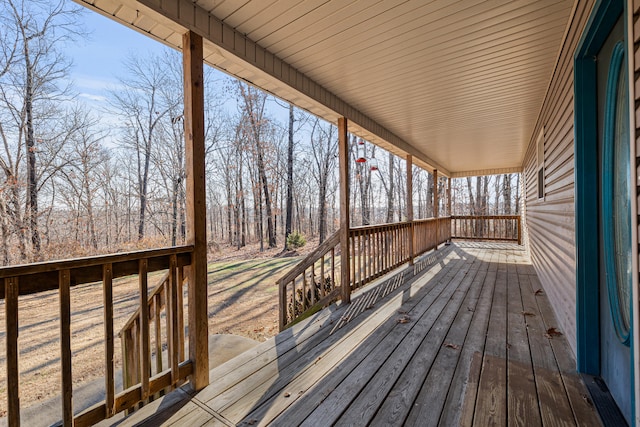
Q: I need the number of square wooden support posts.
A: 5